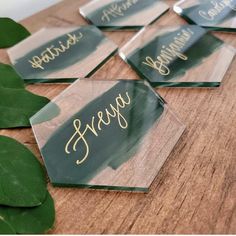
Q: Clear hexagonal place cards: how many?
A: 5